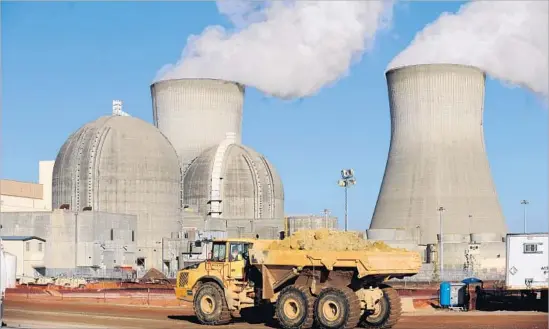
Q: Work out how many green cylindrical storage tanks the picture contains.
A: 0